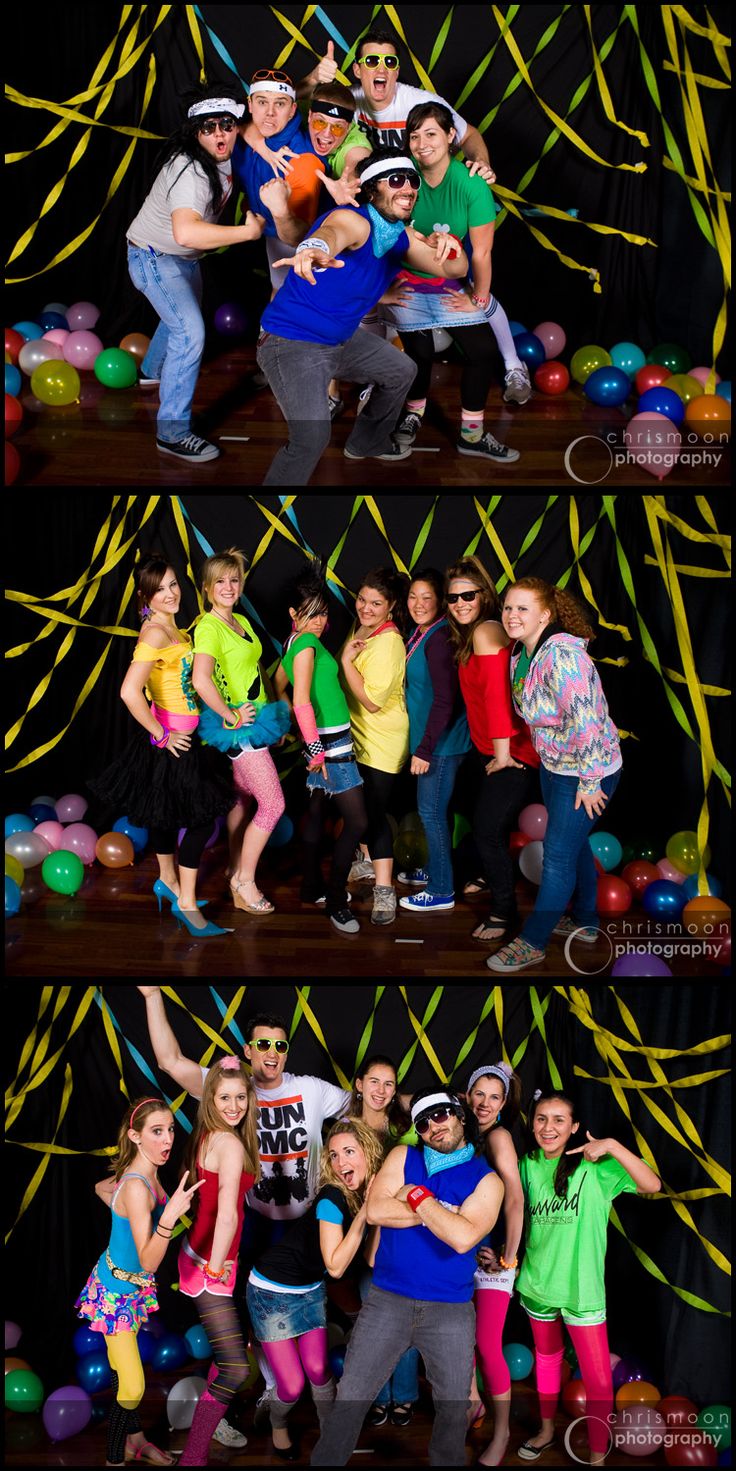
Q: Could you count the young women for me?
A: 14